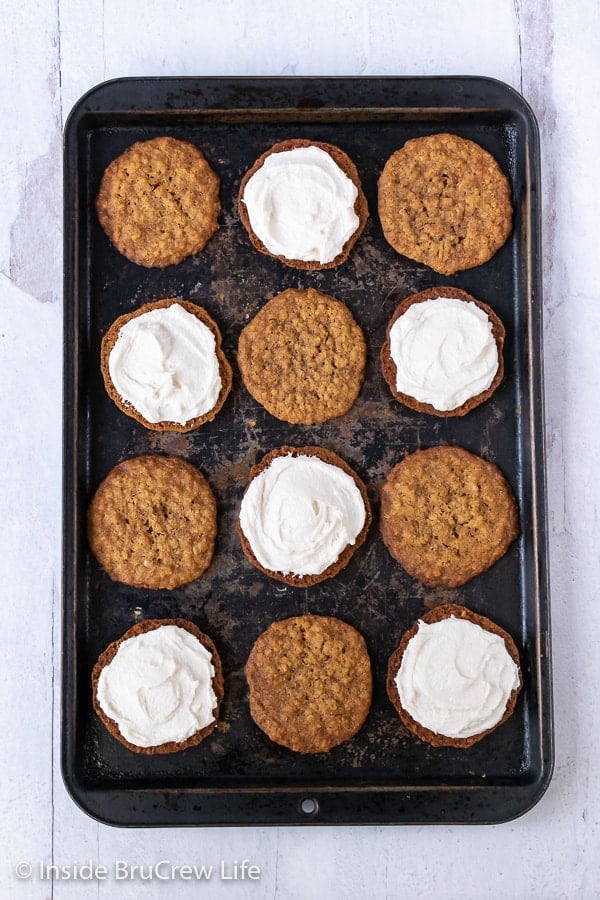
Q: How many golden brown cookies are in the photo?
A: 6